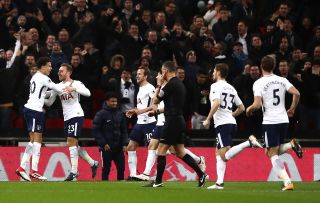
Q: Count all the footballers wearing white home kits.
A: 6